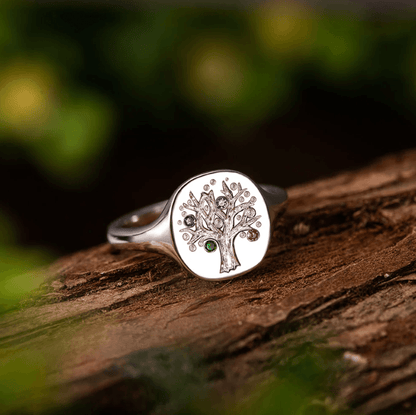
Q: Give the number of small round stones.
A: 4